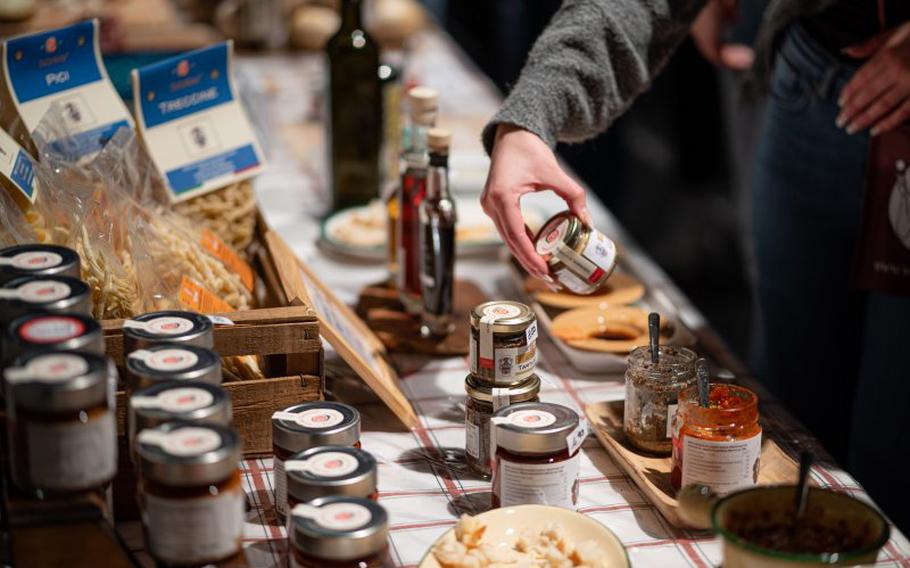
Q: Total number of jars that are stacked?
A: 2